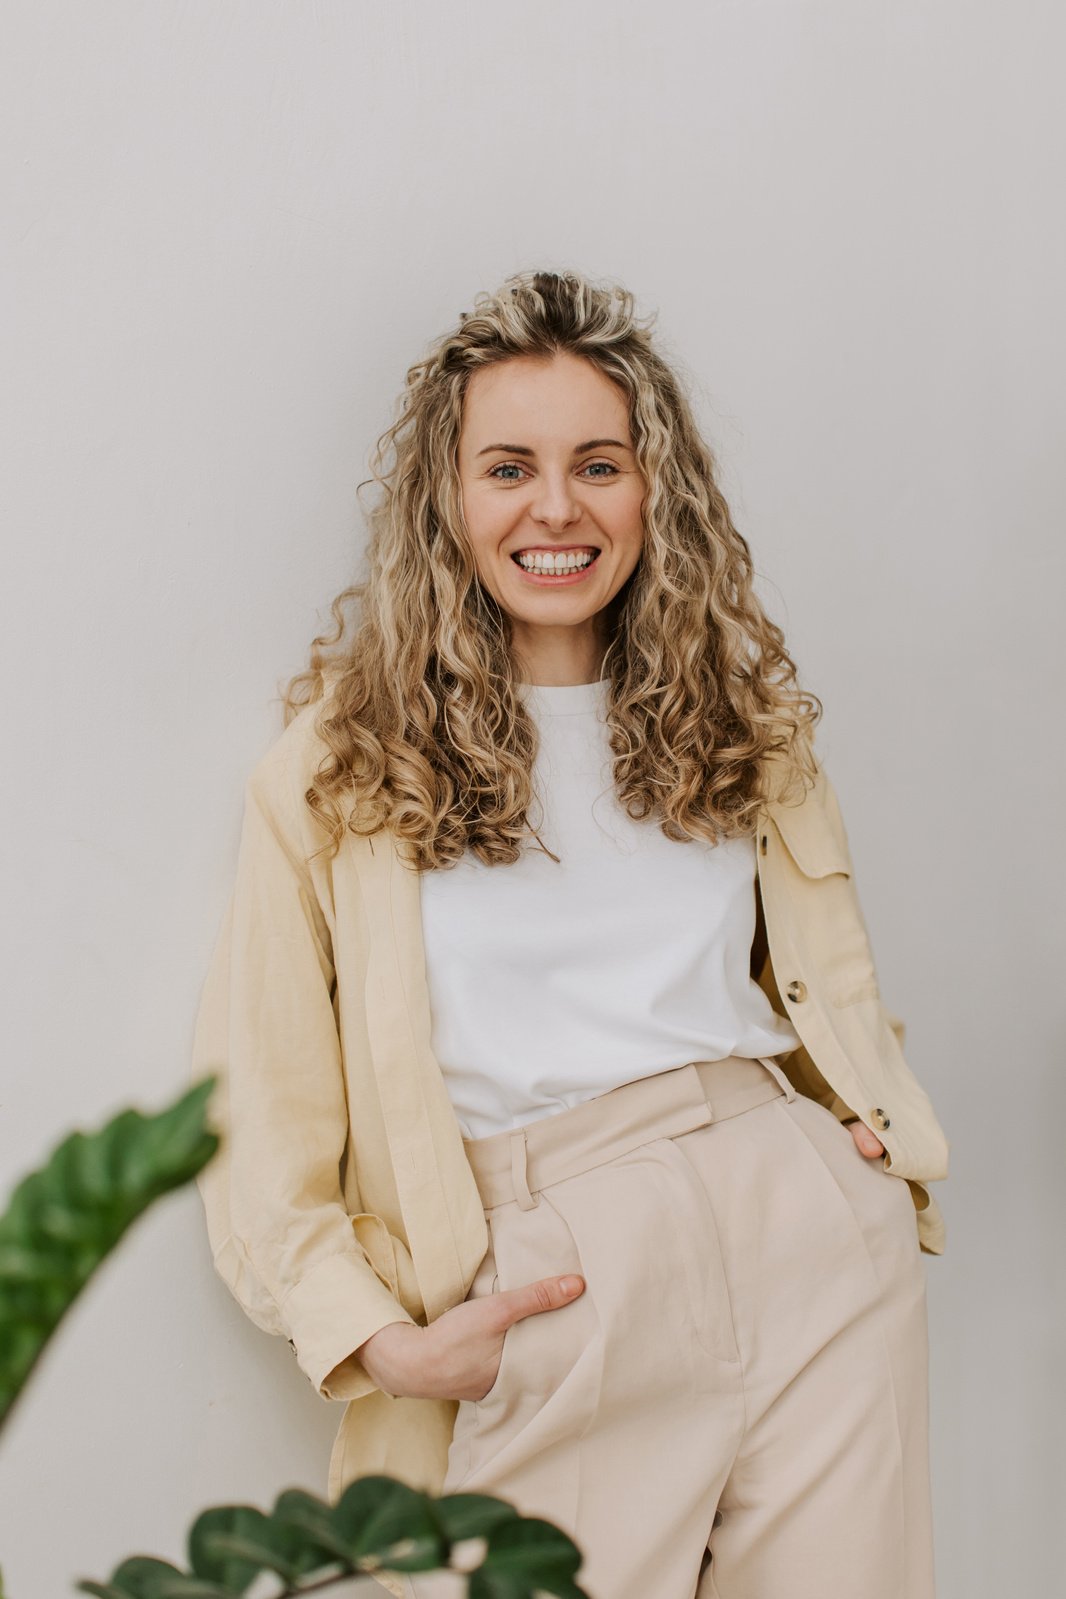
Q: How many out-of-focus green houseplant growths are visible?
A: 2